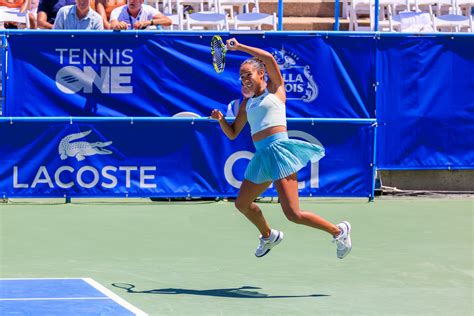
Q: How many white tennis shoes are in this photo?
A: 2